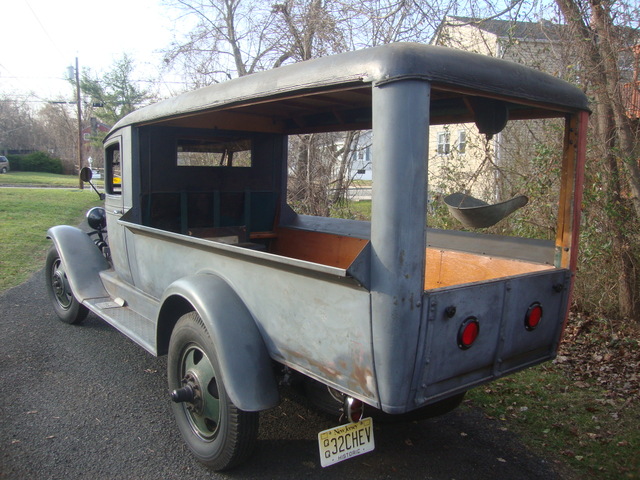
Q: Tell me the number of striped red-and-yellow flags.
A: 0